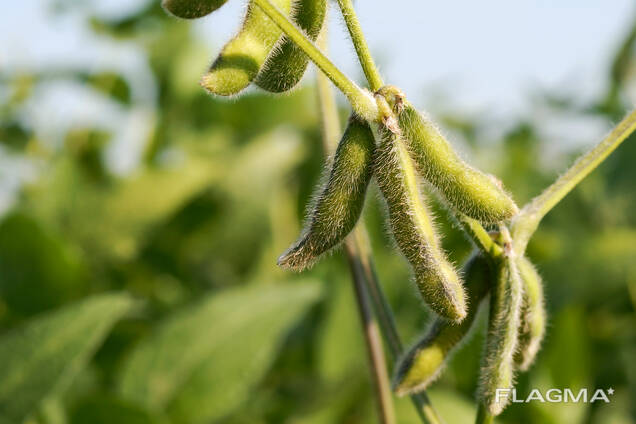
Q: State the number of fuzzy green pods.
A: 9